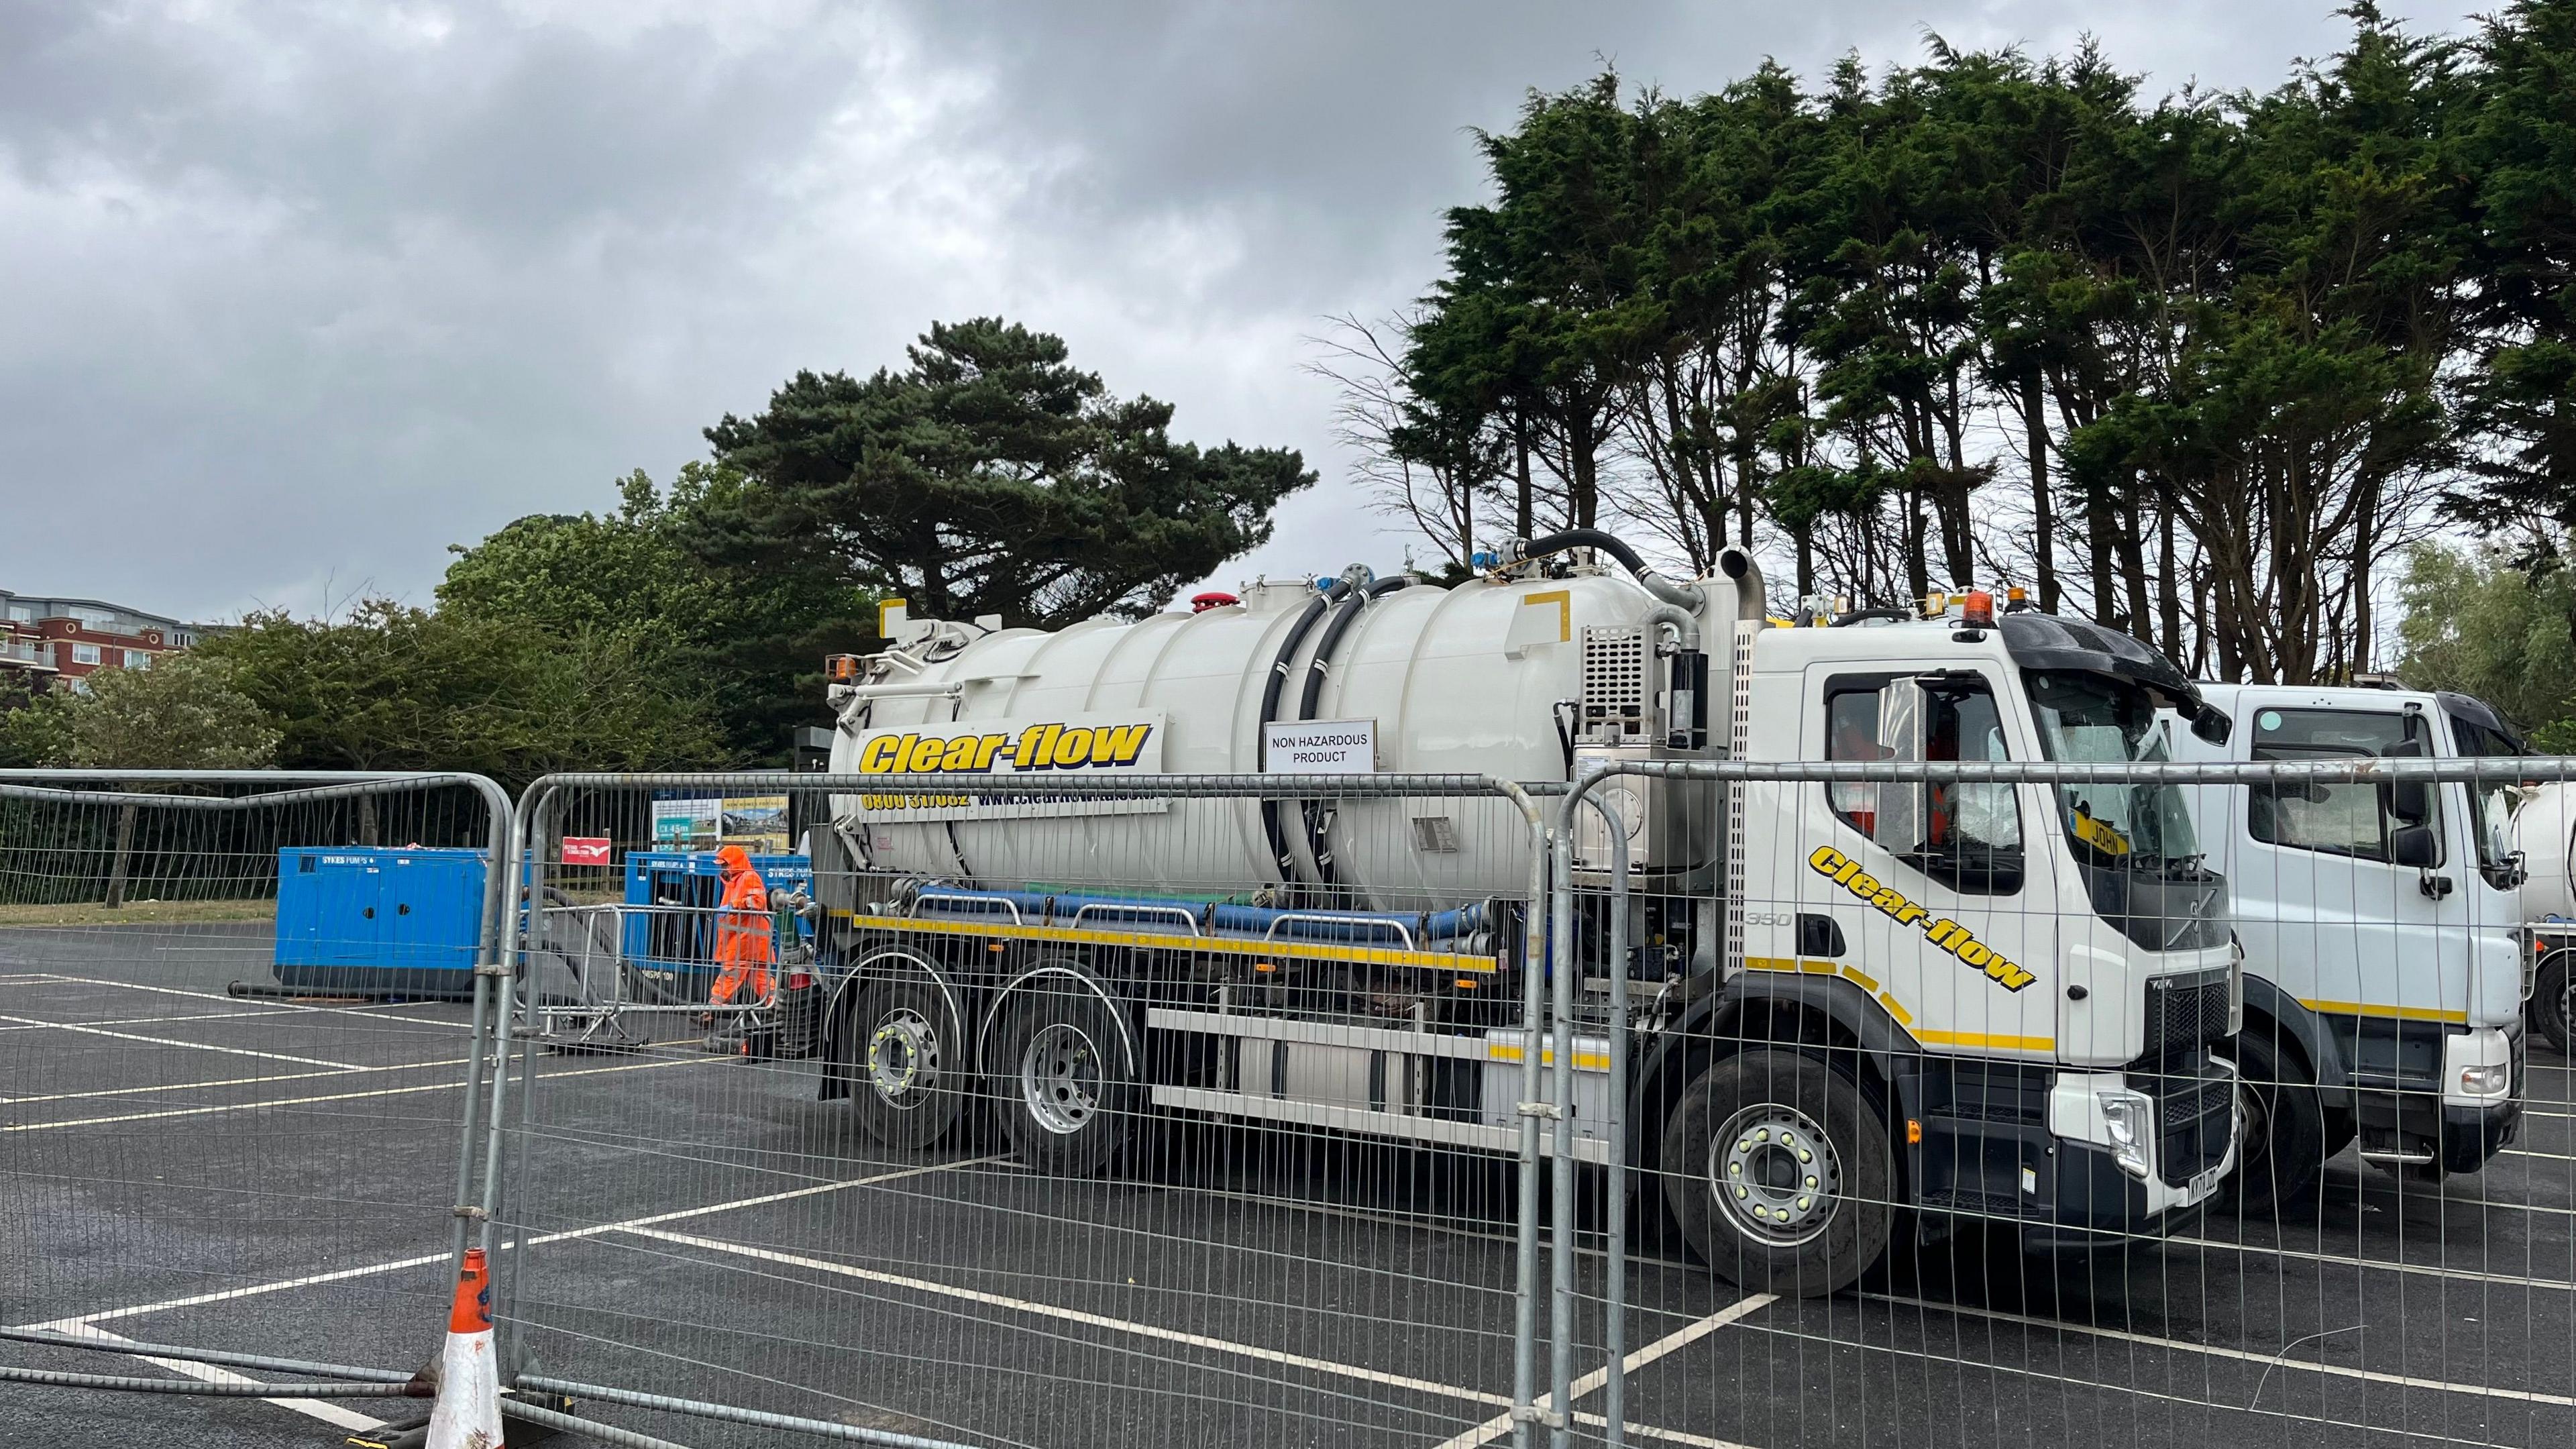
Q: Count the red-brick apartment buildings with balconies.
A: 1